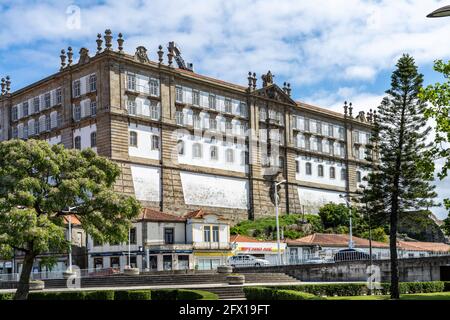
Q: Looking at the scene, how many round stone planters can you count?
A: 5